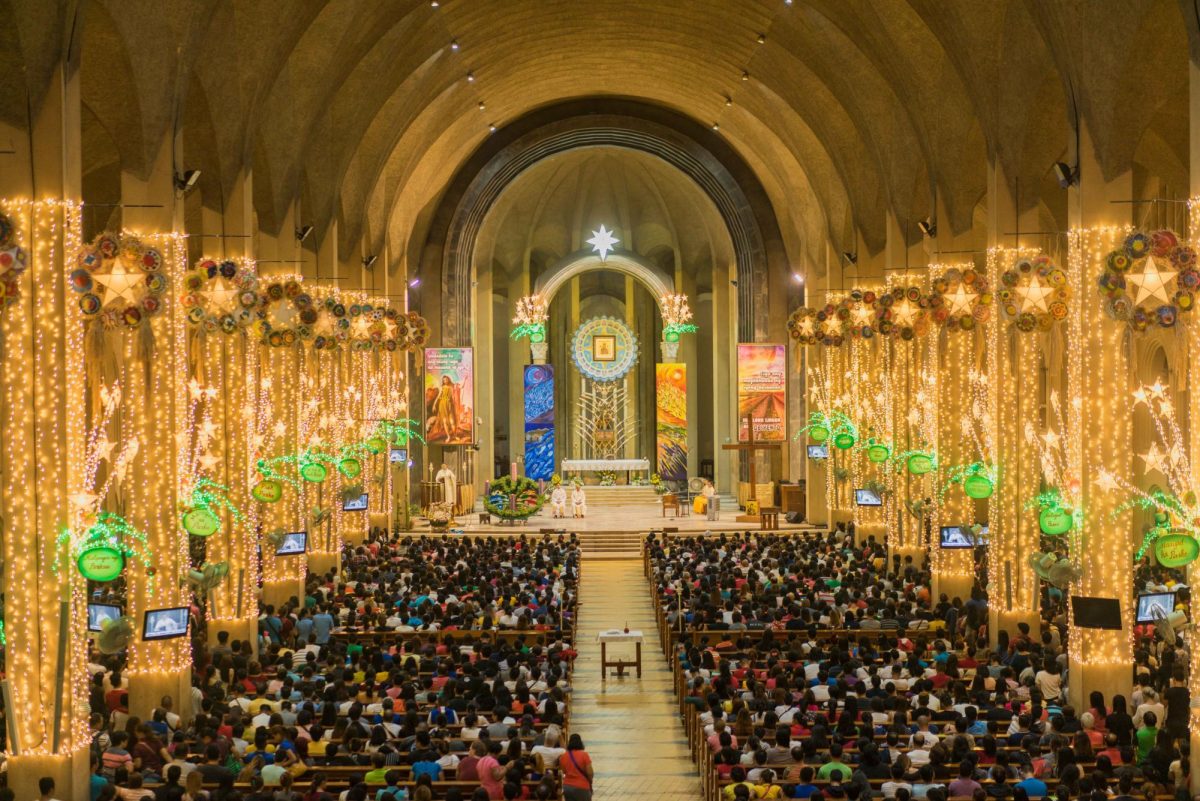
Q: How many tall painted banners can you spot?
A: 4